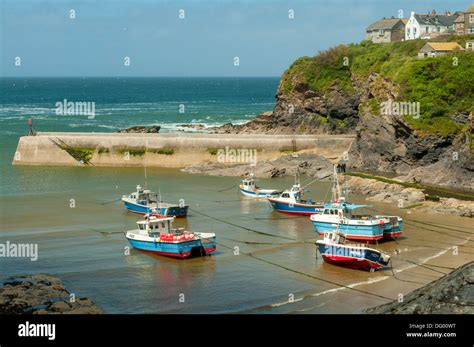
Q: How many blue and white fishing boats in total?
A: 6